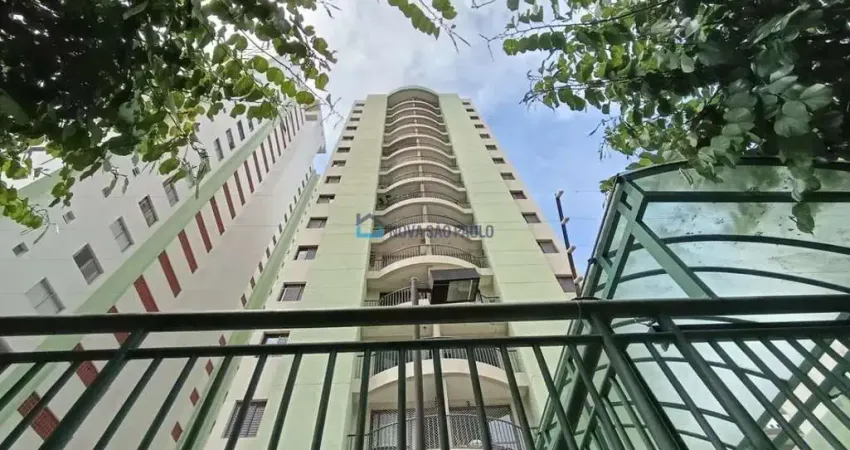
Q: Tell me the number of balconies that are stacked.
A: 14